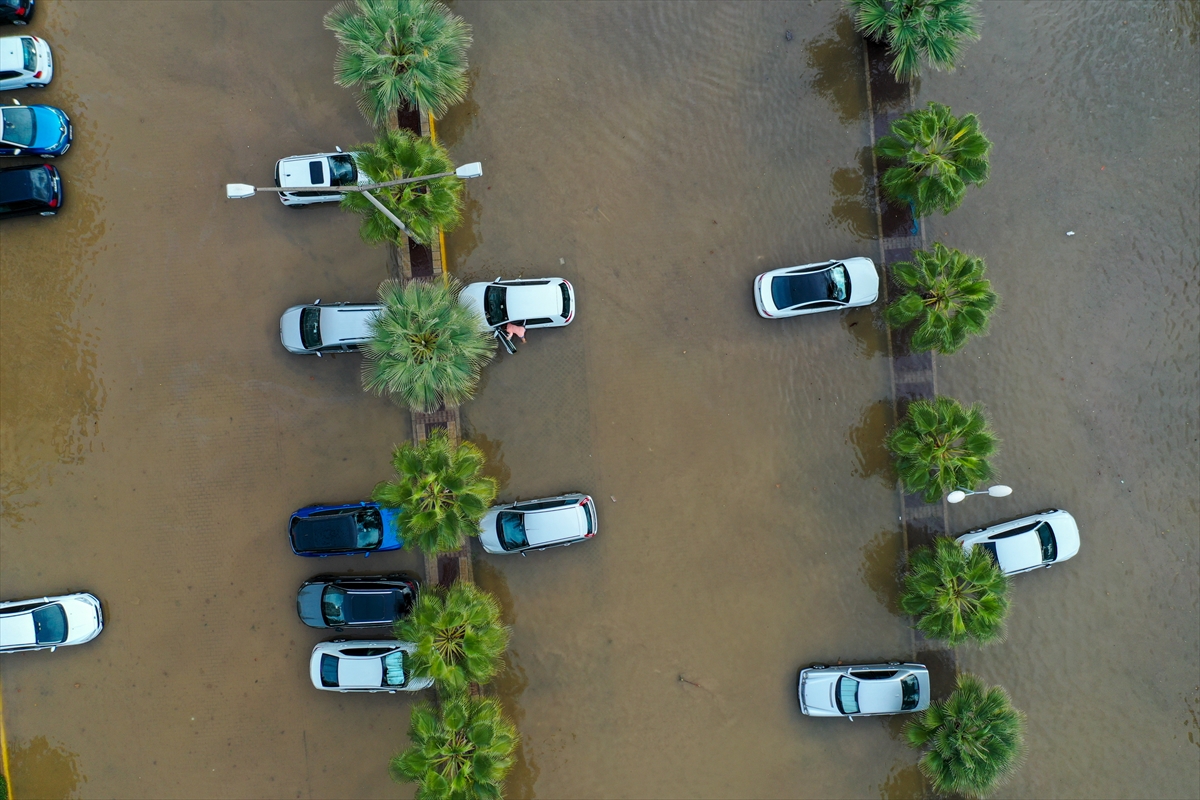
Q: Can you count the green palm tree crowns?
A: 12